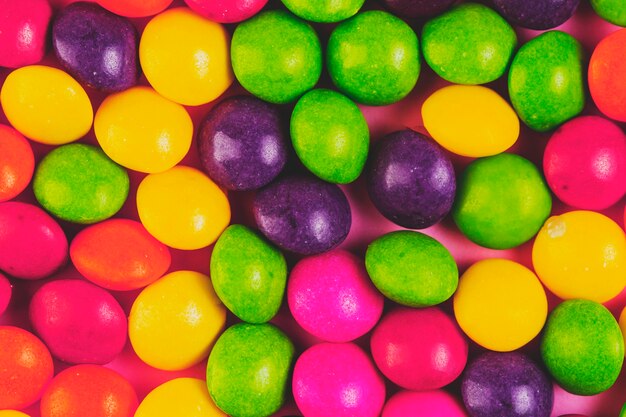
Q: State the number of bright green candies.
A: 13